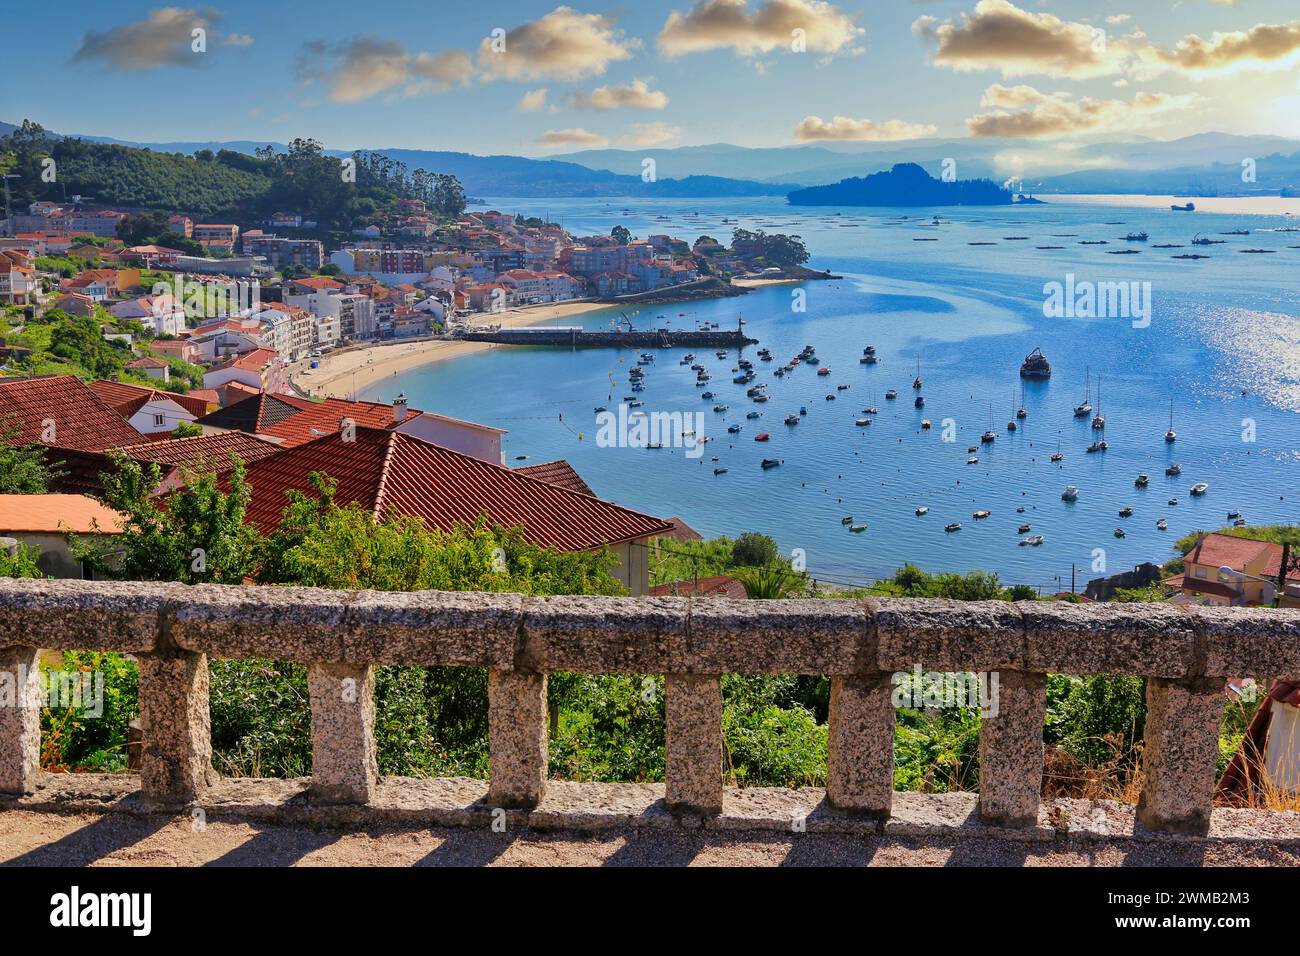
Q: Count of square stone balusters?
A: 8